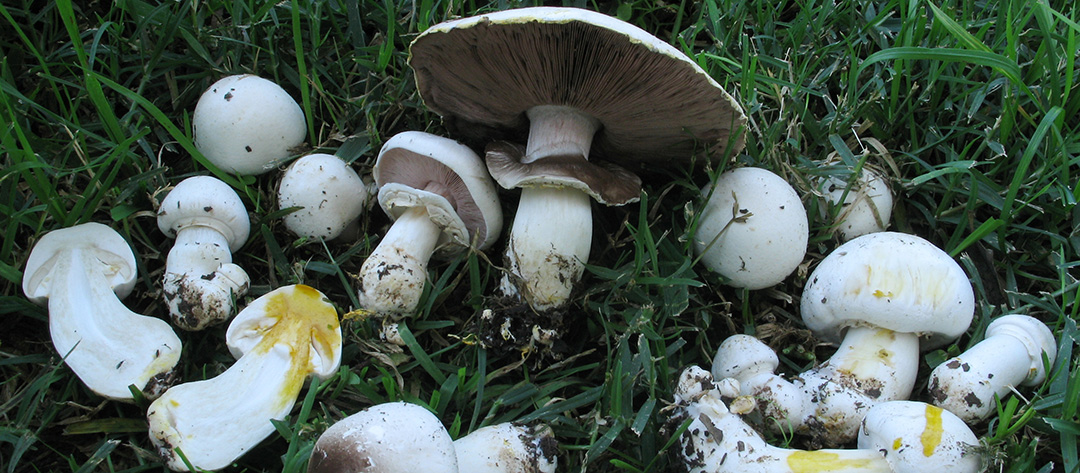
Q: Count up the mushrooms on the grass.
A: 14